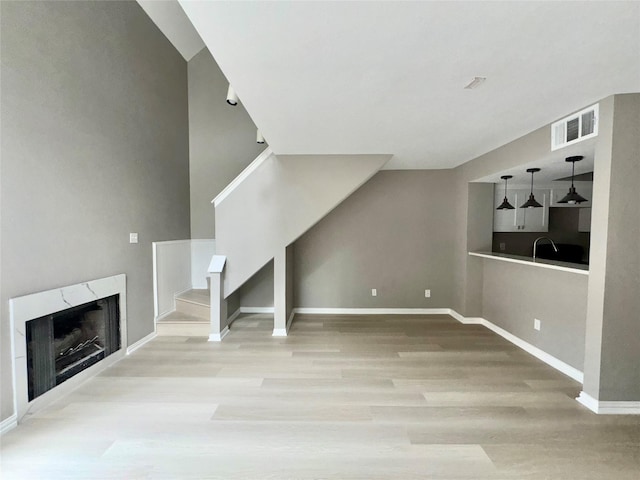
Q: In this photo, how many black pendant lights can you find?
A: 3